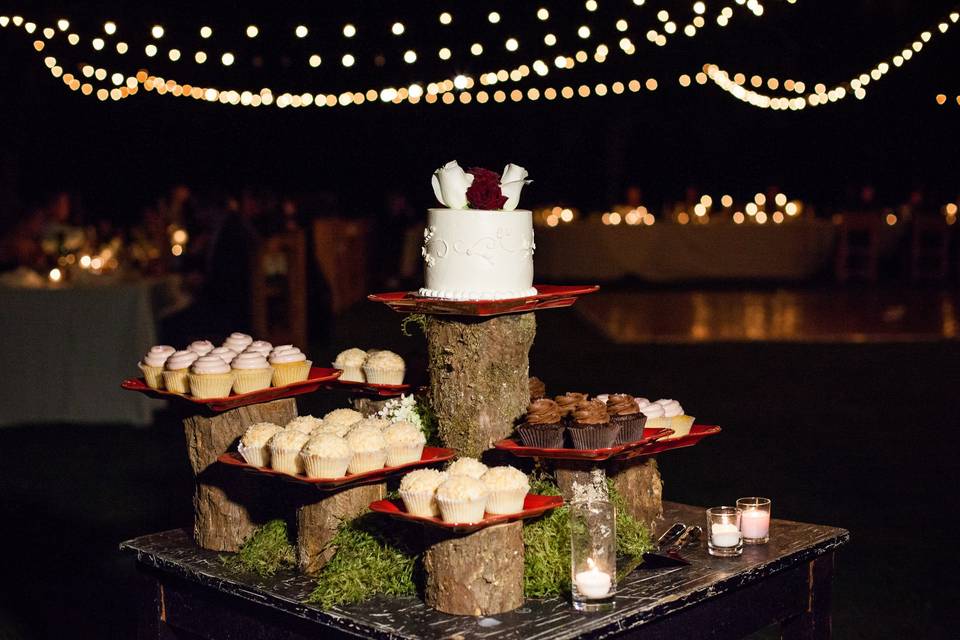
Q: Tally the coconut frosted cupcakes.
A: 15